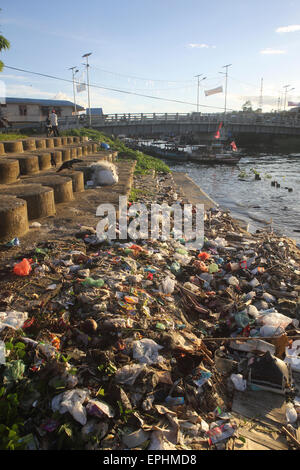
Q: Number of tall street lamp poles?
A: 5